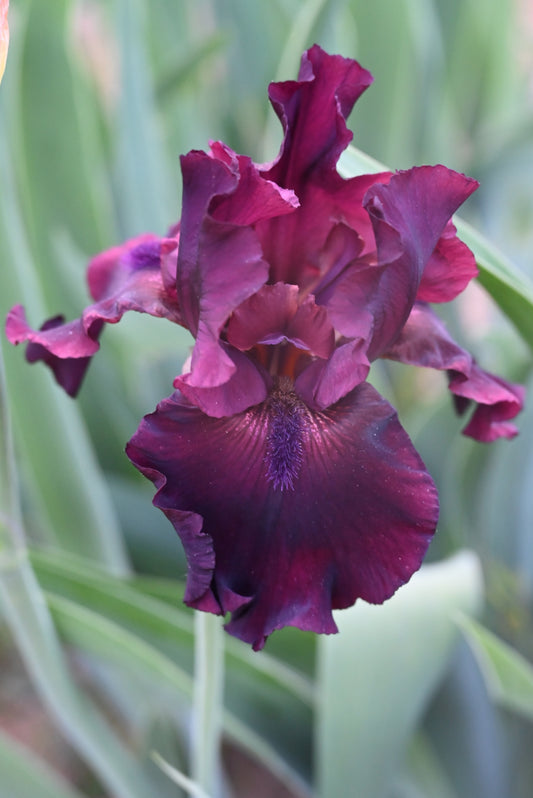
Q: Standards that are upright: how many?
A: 3